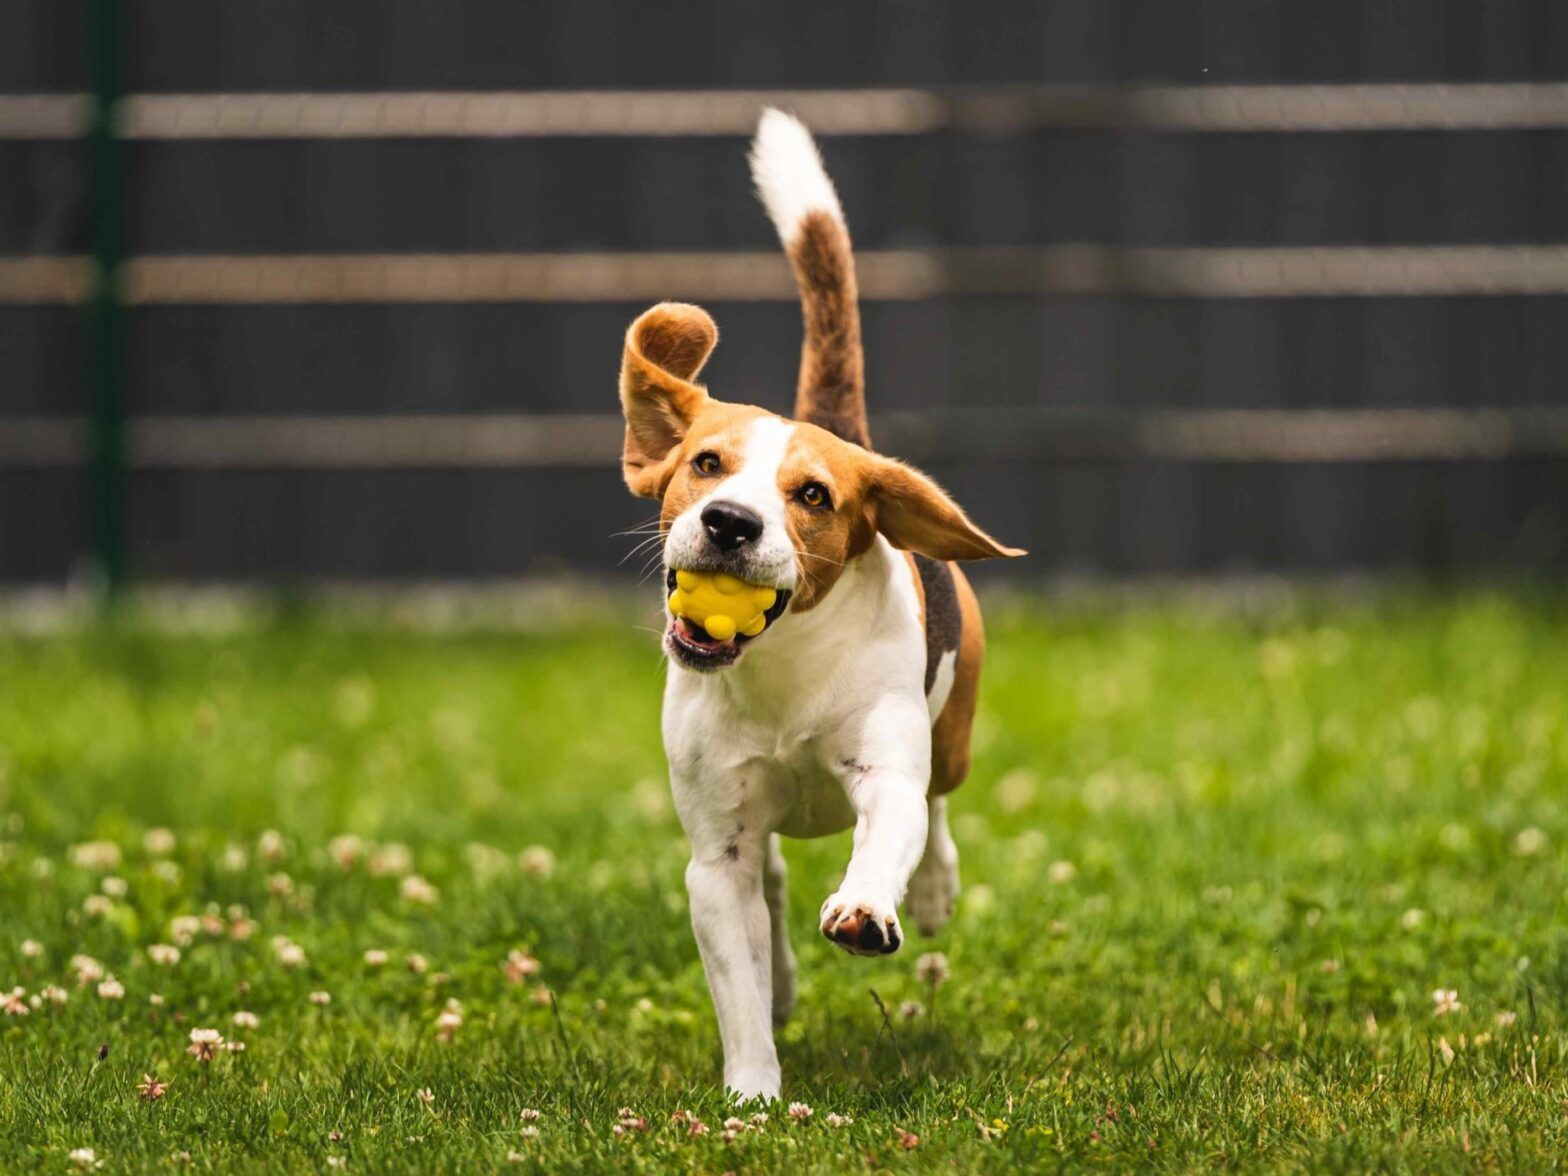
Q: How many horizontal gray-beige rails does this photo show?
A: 3